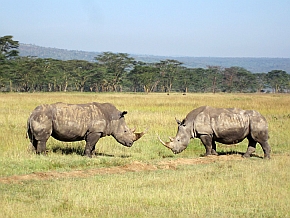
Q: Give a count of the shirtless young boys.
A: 0